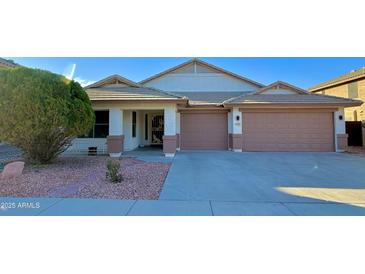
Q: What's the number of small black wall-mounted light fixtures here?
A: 2